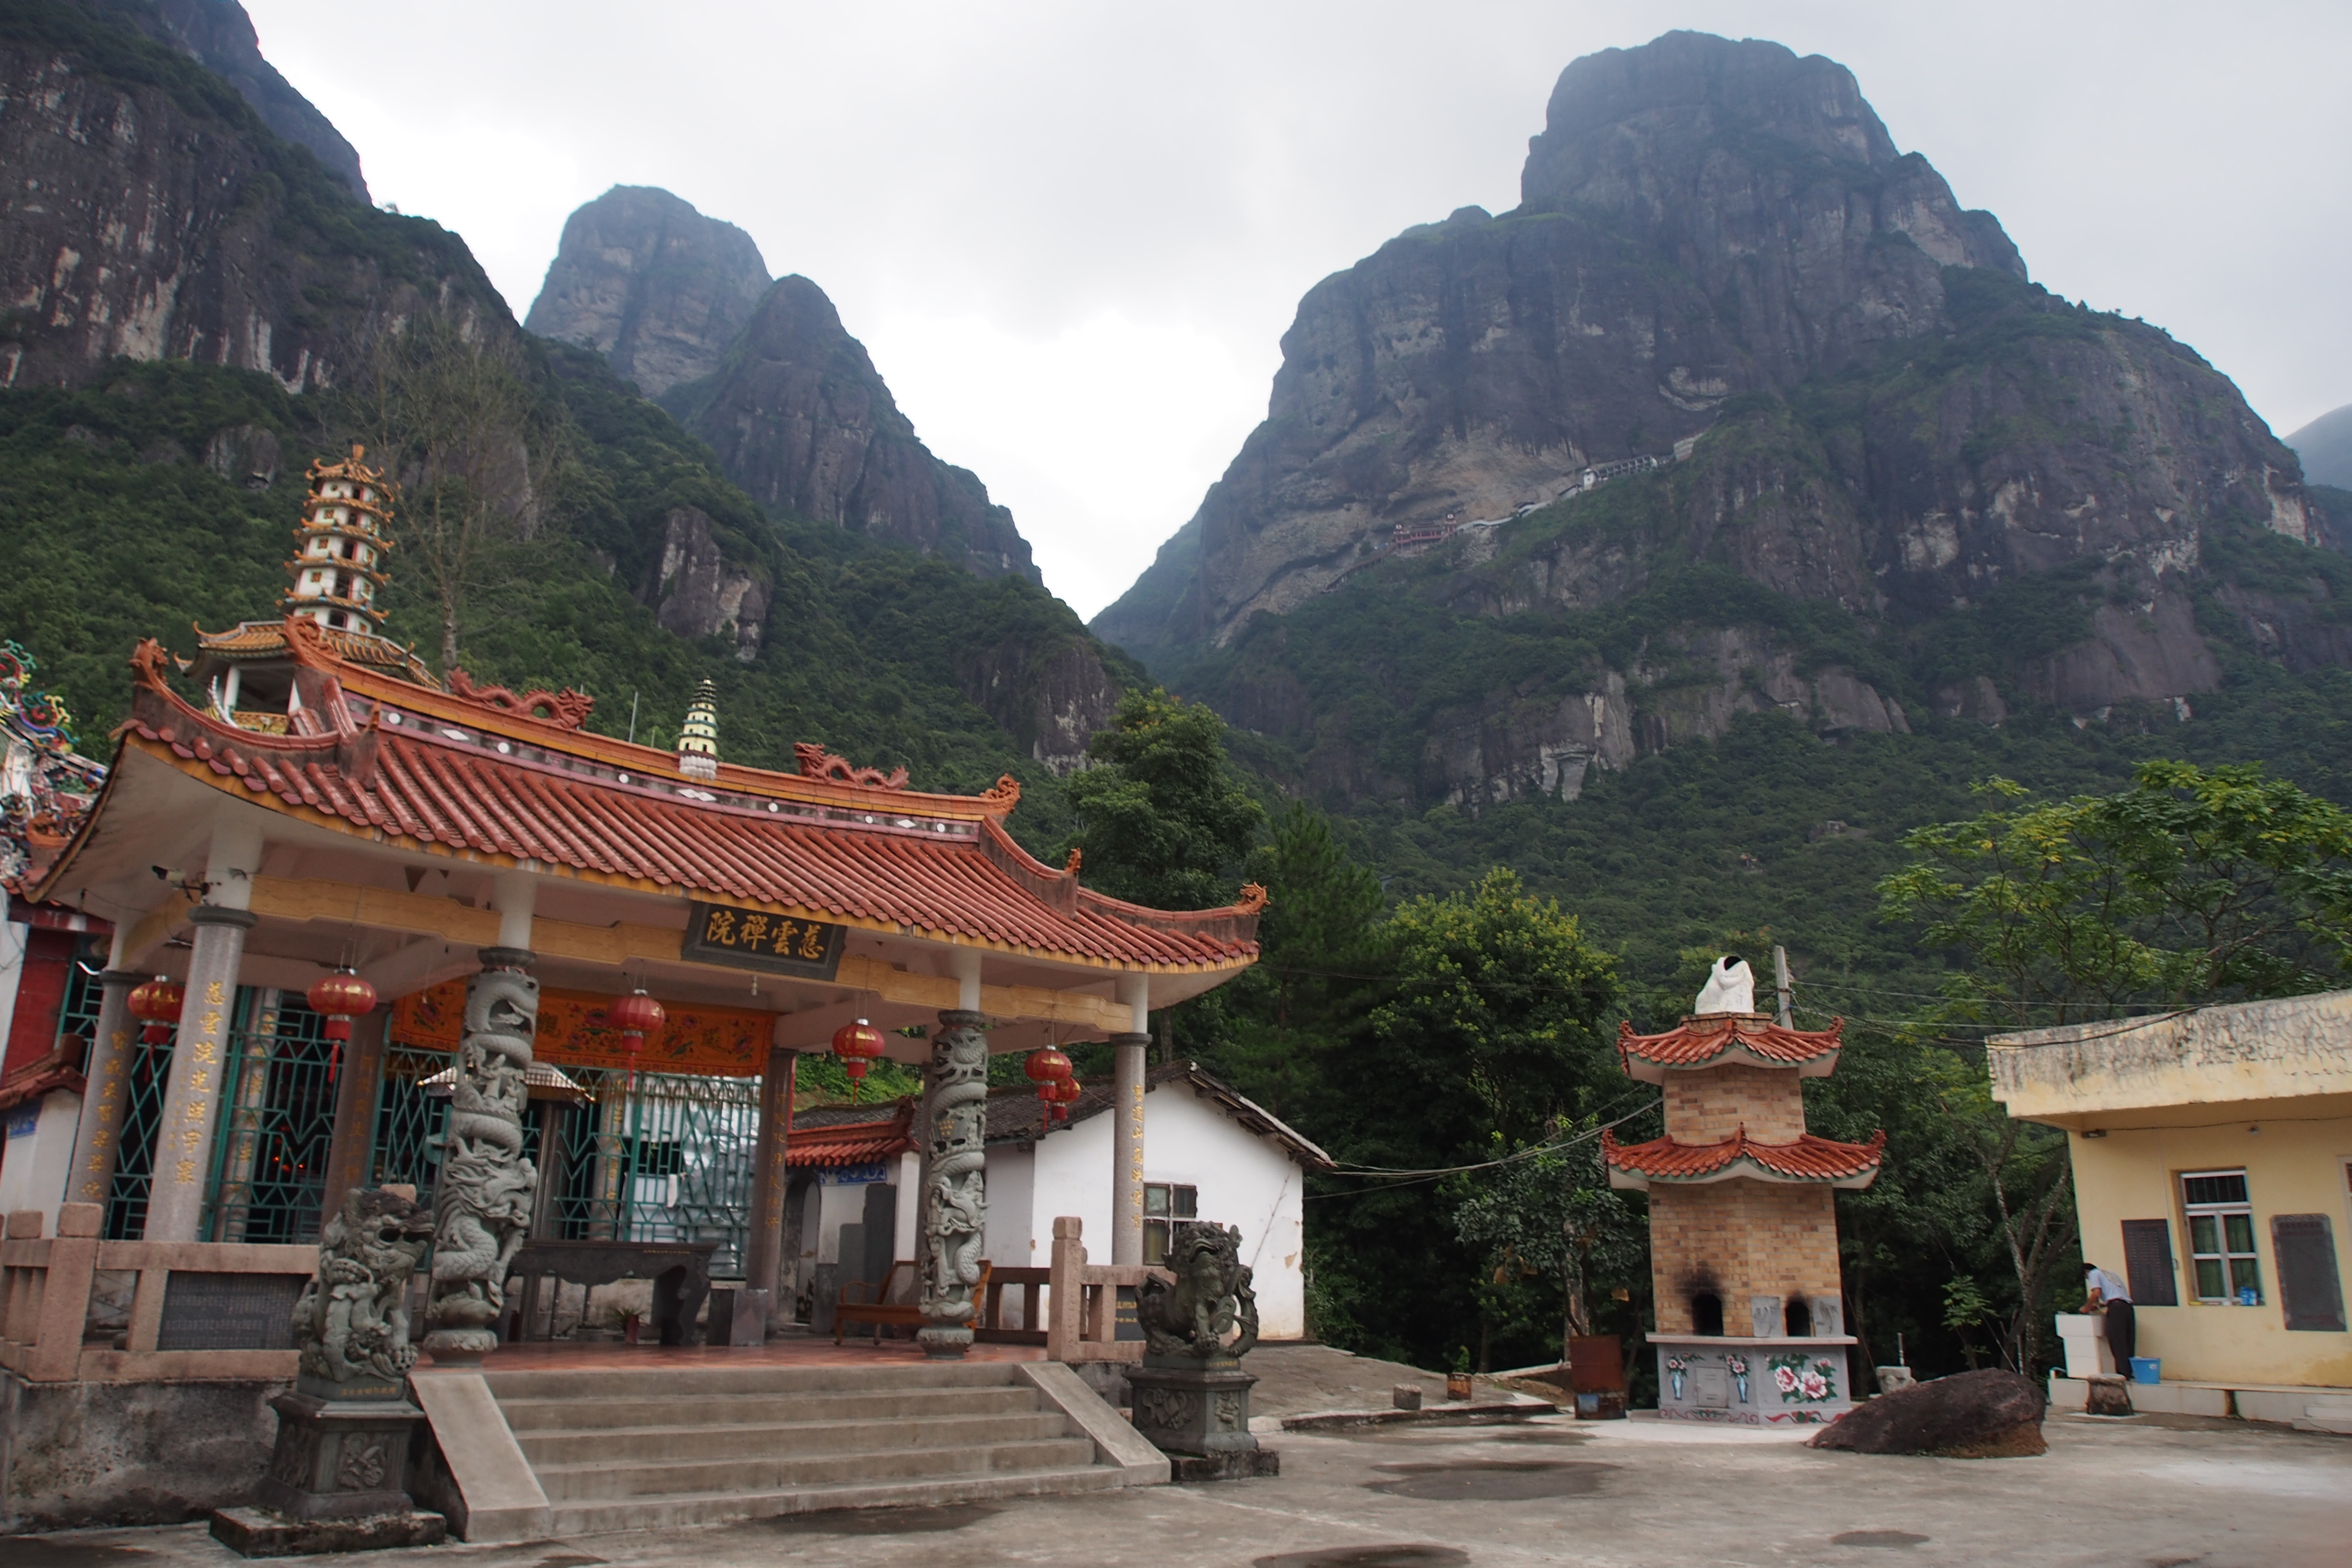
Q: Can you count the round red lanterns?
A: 6